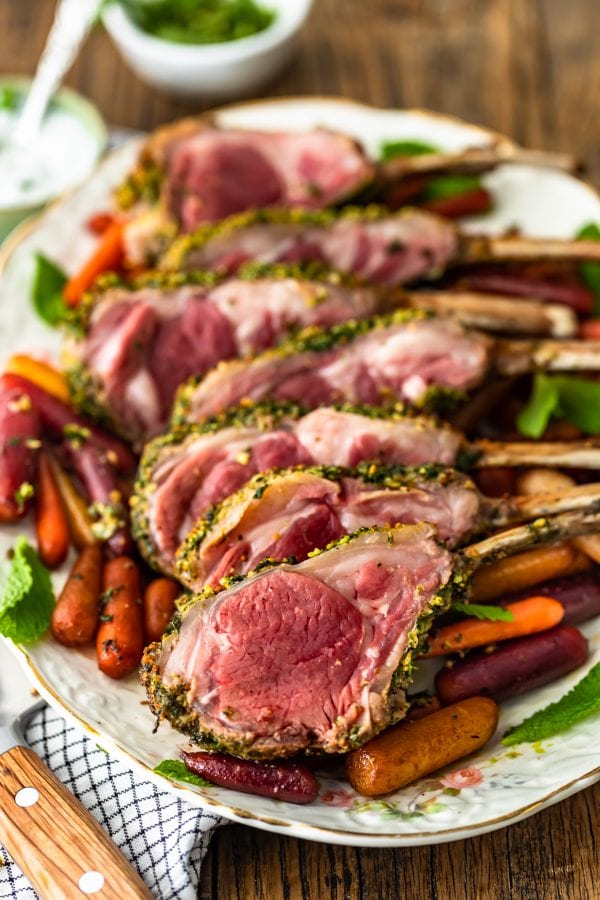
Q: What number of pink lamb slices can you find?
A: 7